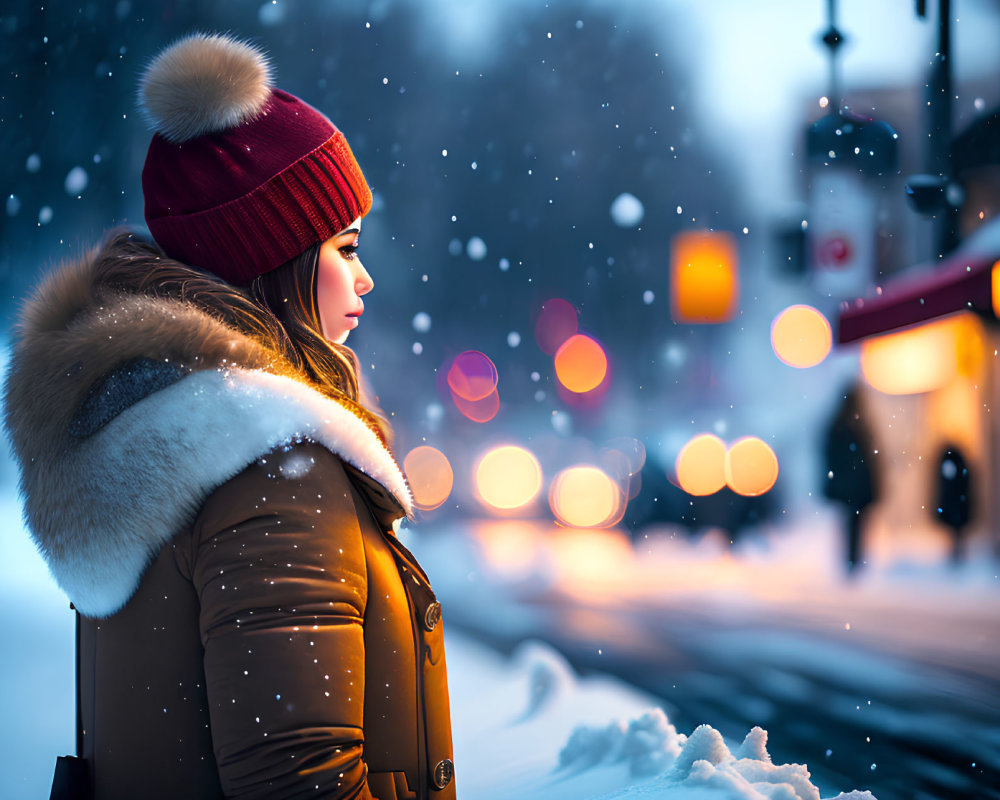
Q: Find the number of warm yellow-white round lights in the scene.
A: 5